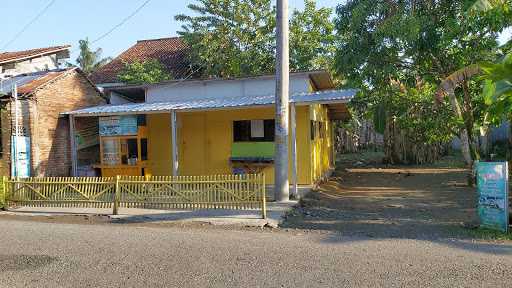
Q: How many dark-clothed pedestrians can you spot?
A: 0